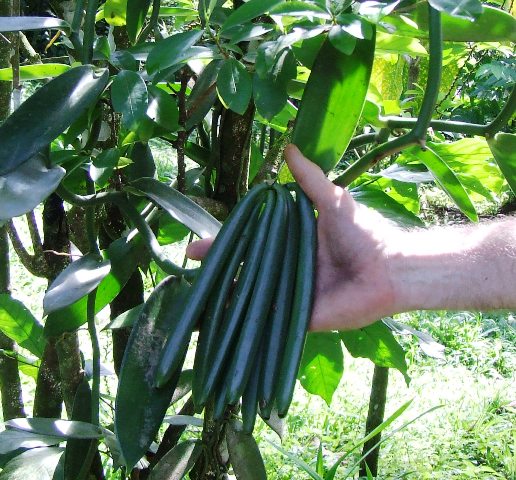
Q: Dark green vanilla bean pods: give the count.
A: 8